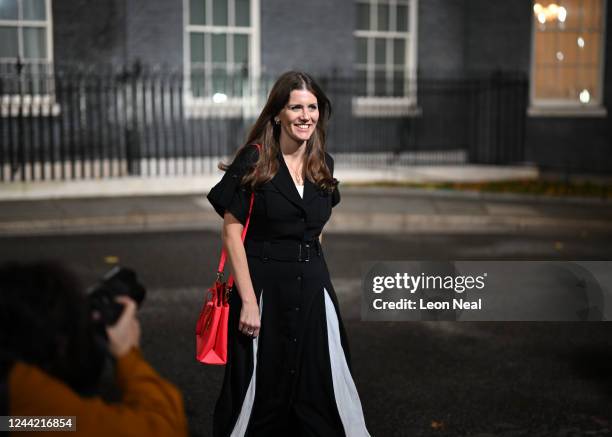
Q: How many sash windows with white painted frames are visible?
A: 4